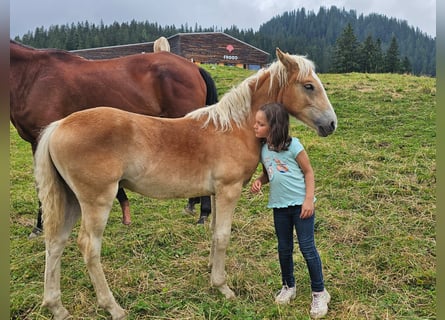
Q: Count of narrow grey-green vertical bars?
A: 2